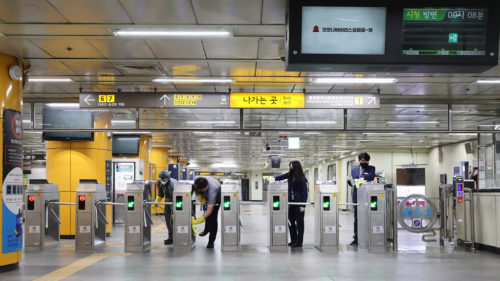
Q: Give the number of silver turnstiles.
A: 8